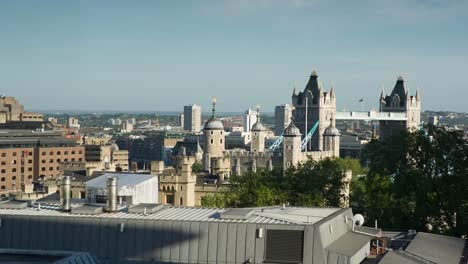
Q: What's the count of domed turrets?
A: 4